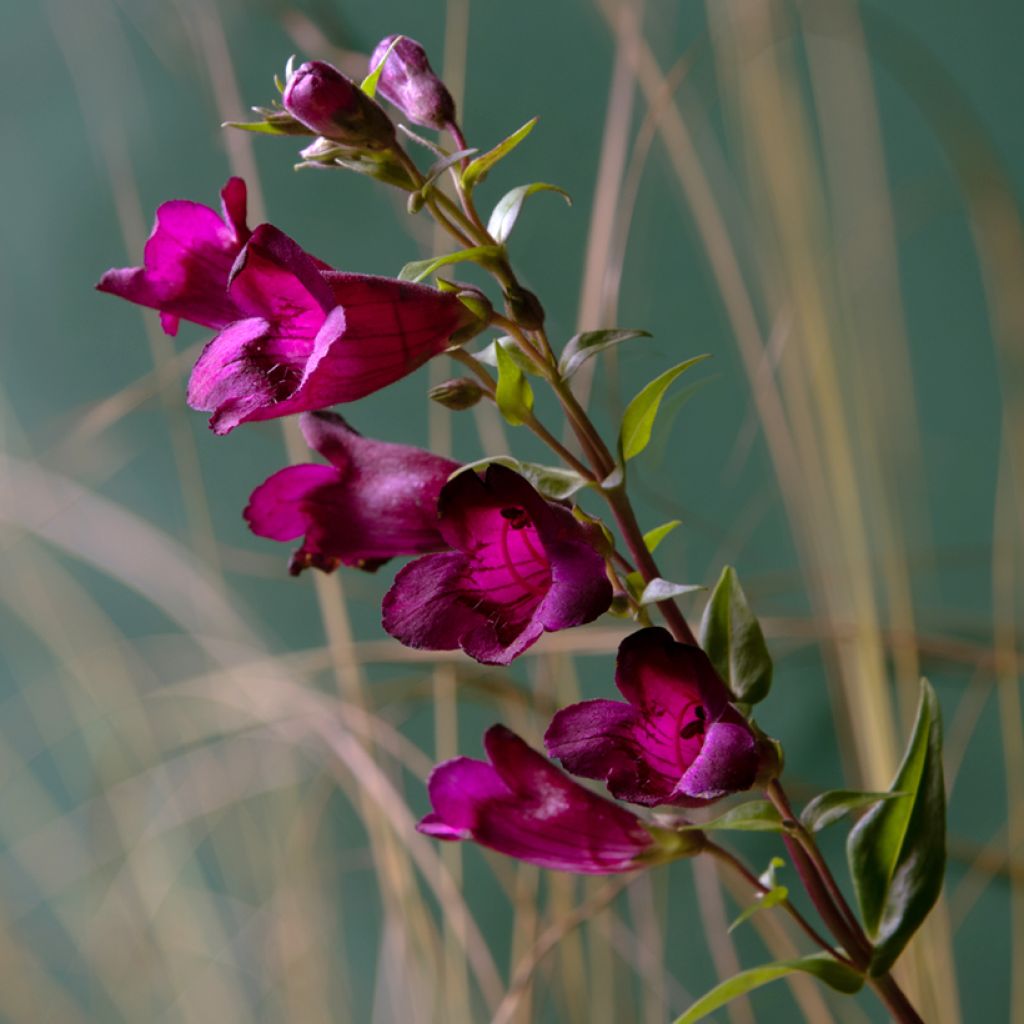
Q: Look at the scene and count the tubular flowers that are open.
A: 6